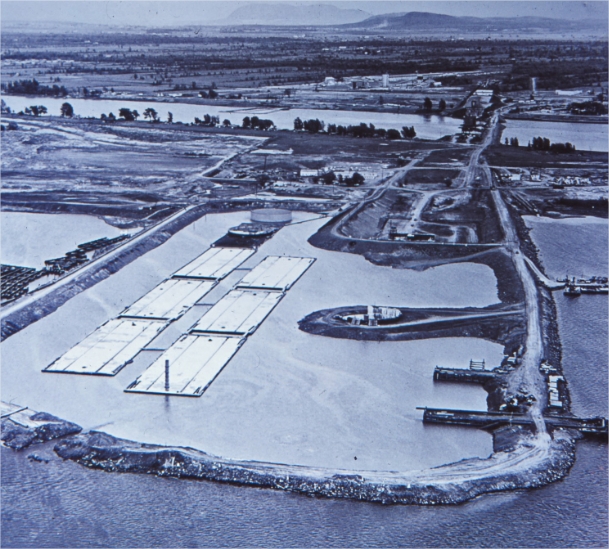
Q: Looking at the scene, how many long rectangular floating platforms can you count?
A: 6